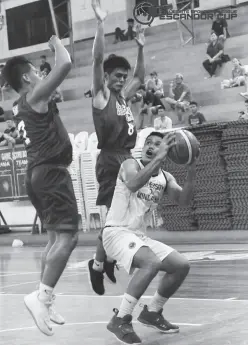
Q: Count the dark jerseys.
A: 2